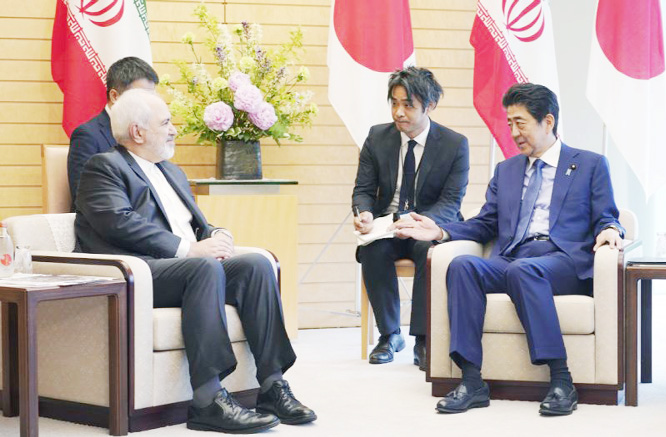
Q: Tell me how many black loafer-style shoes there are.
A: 2